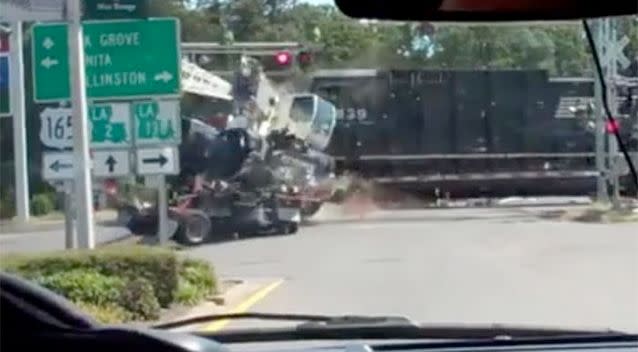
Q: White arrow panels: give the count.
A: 3